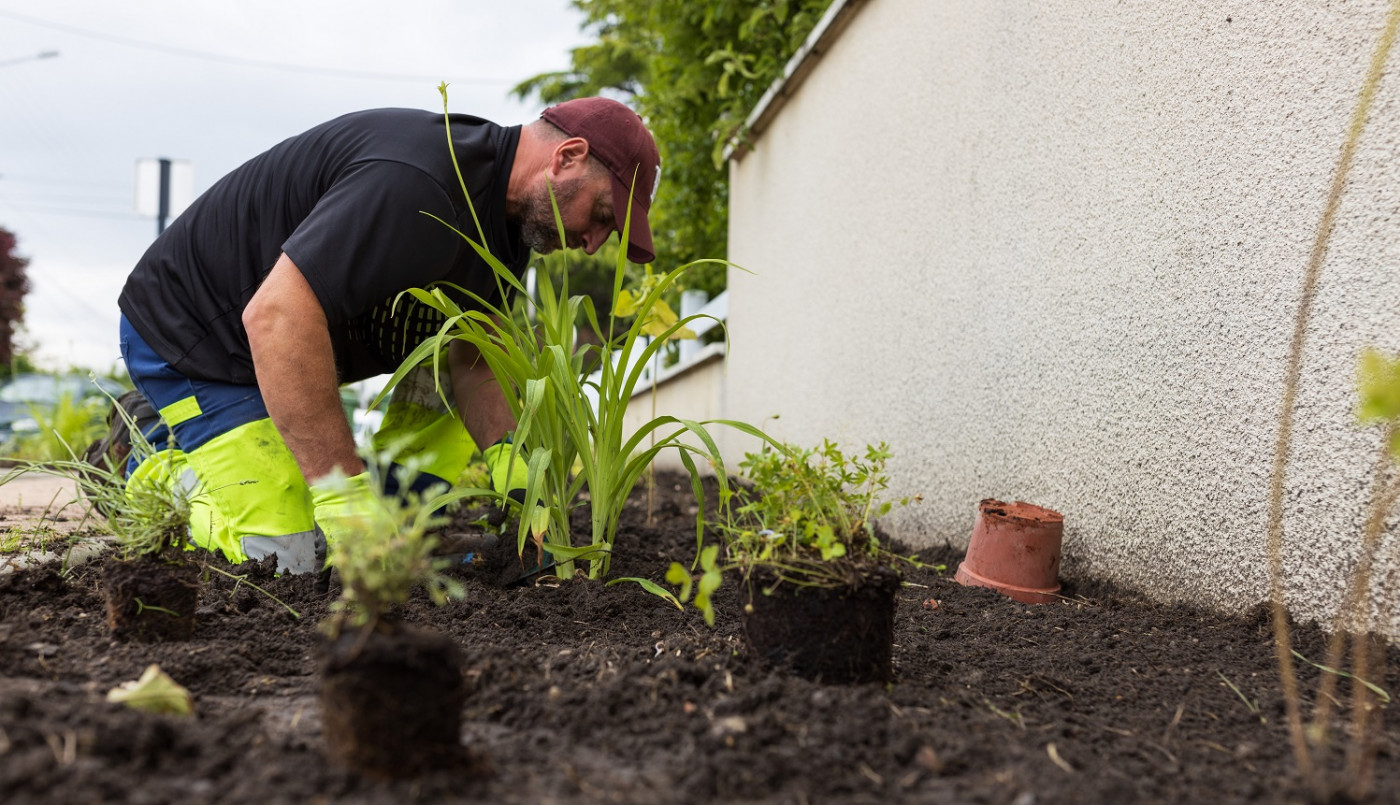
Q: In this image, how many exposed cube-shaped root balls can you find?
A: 3